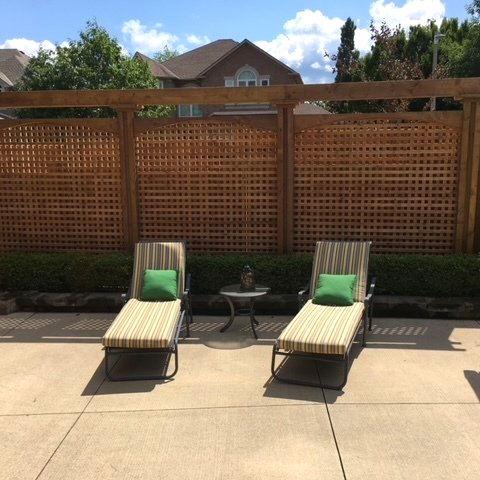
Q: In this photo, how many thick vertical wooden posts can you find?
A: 3